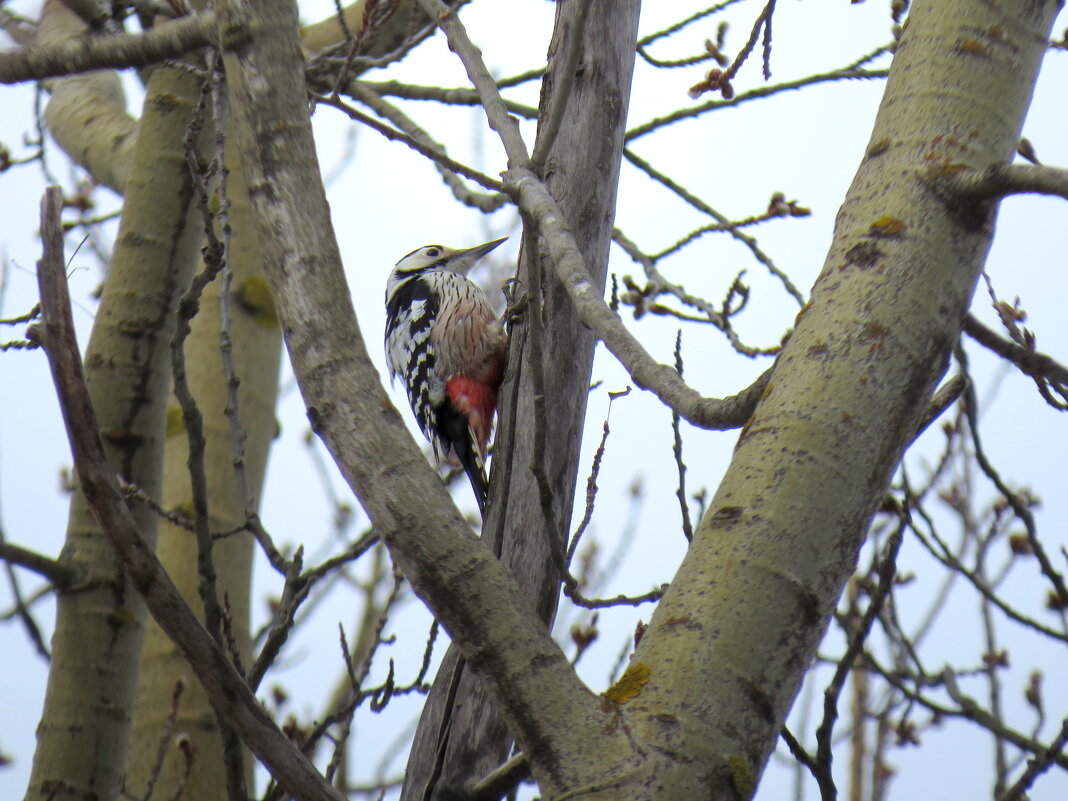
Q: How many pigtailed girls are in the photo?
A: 0